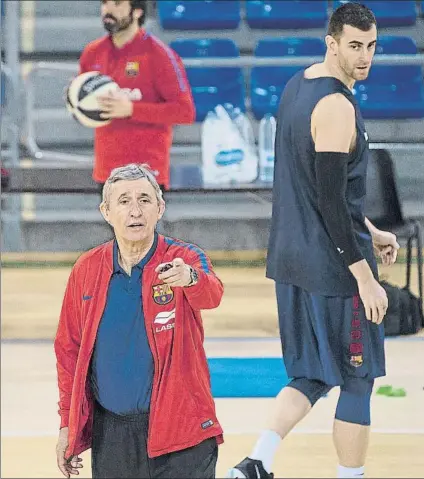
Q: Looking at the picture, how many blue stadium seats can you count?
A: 6